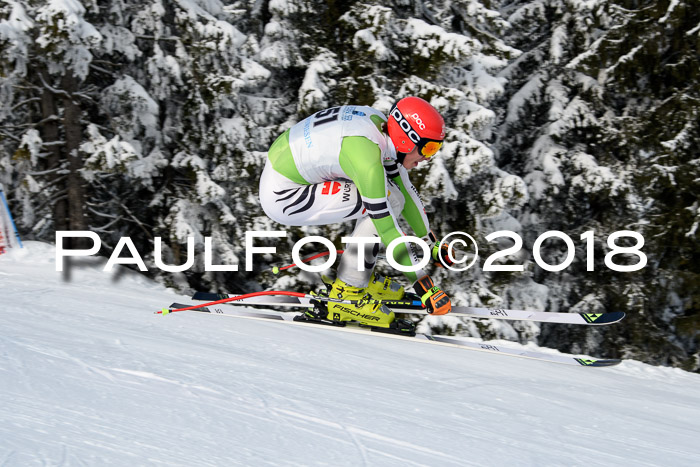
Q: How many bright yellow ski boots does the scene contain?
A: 2